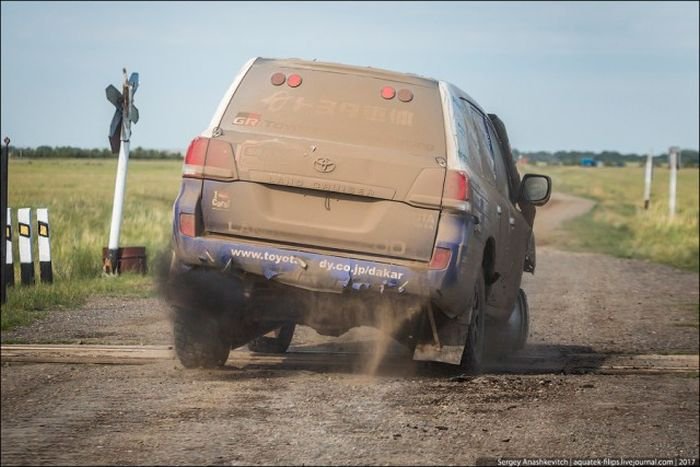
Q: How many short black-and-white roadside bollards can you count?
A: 3